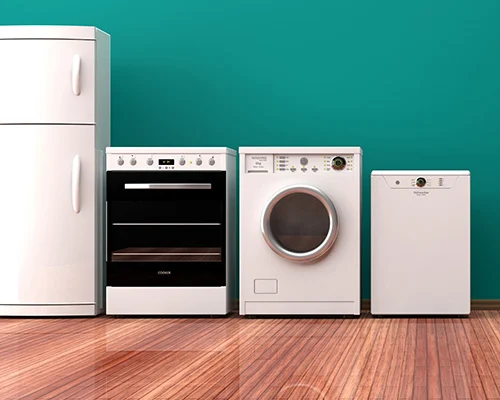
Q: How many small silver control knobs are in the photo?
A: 6